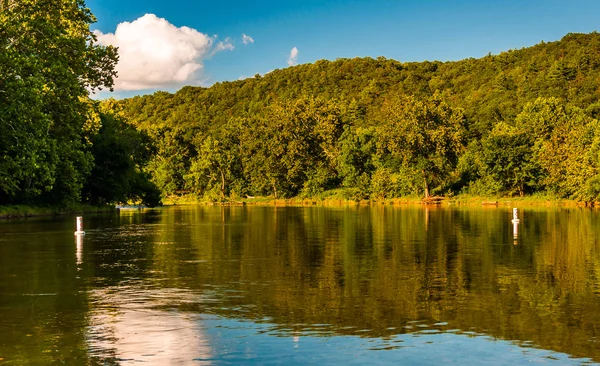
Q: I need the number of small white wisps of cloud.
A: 3